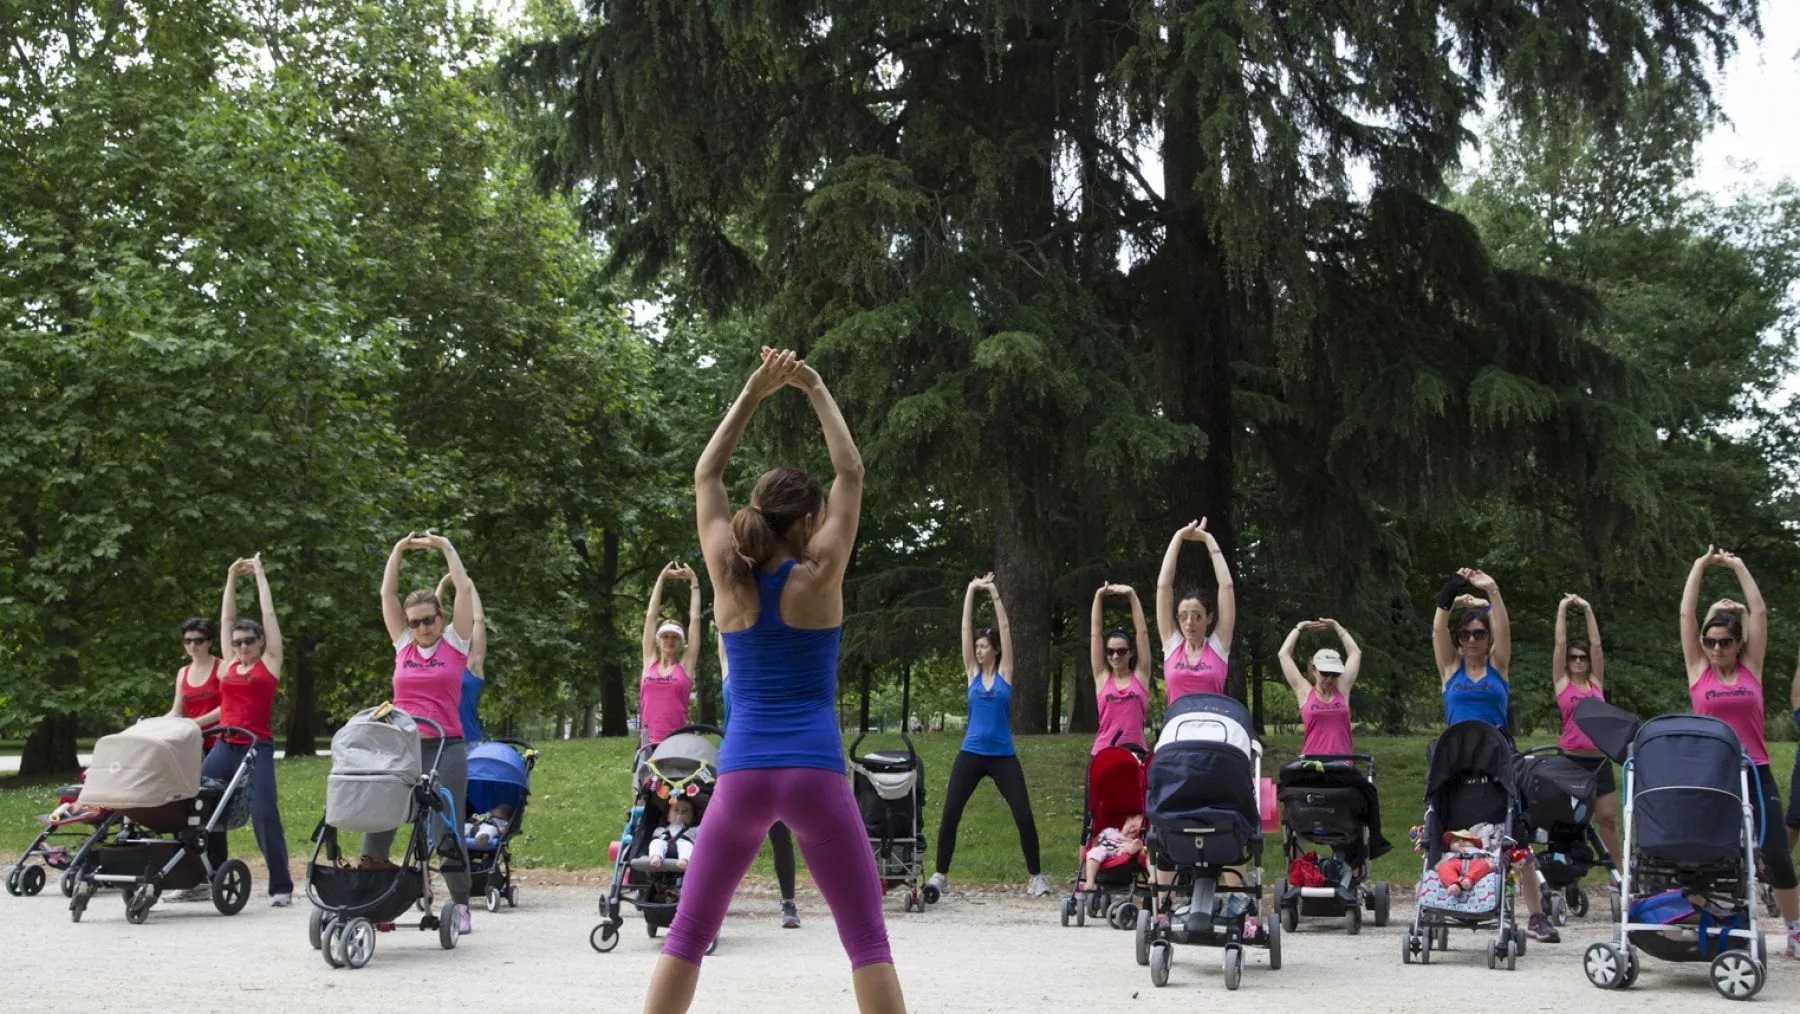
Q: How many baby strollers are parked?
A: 12